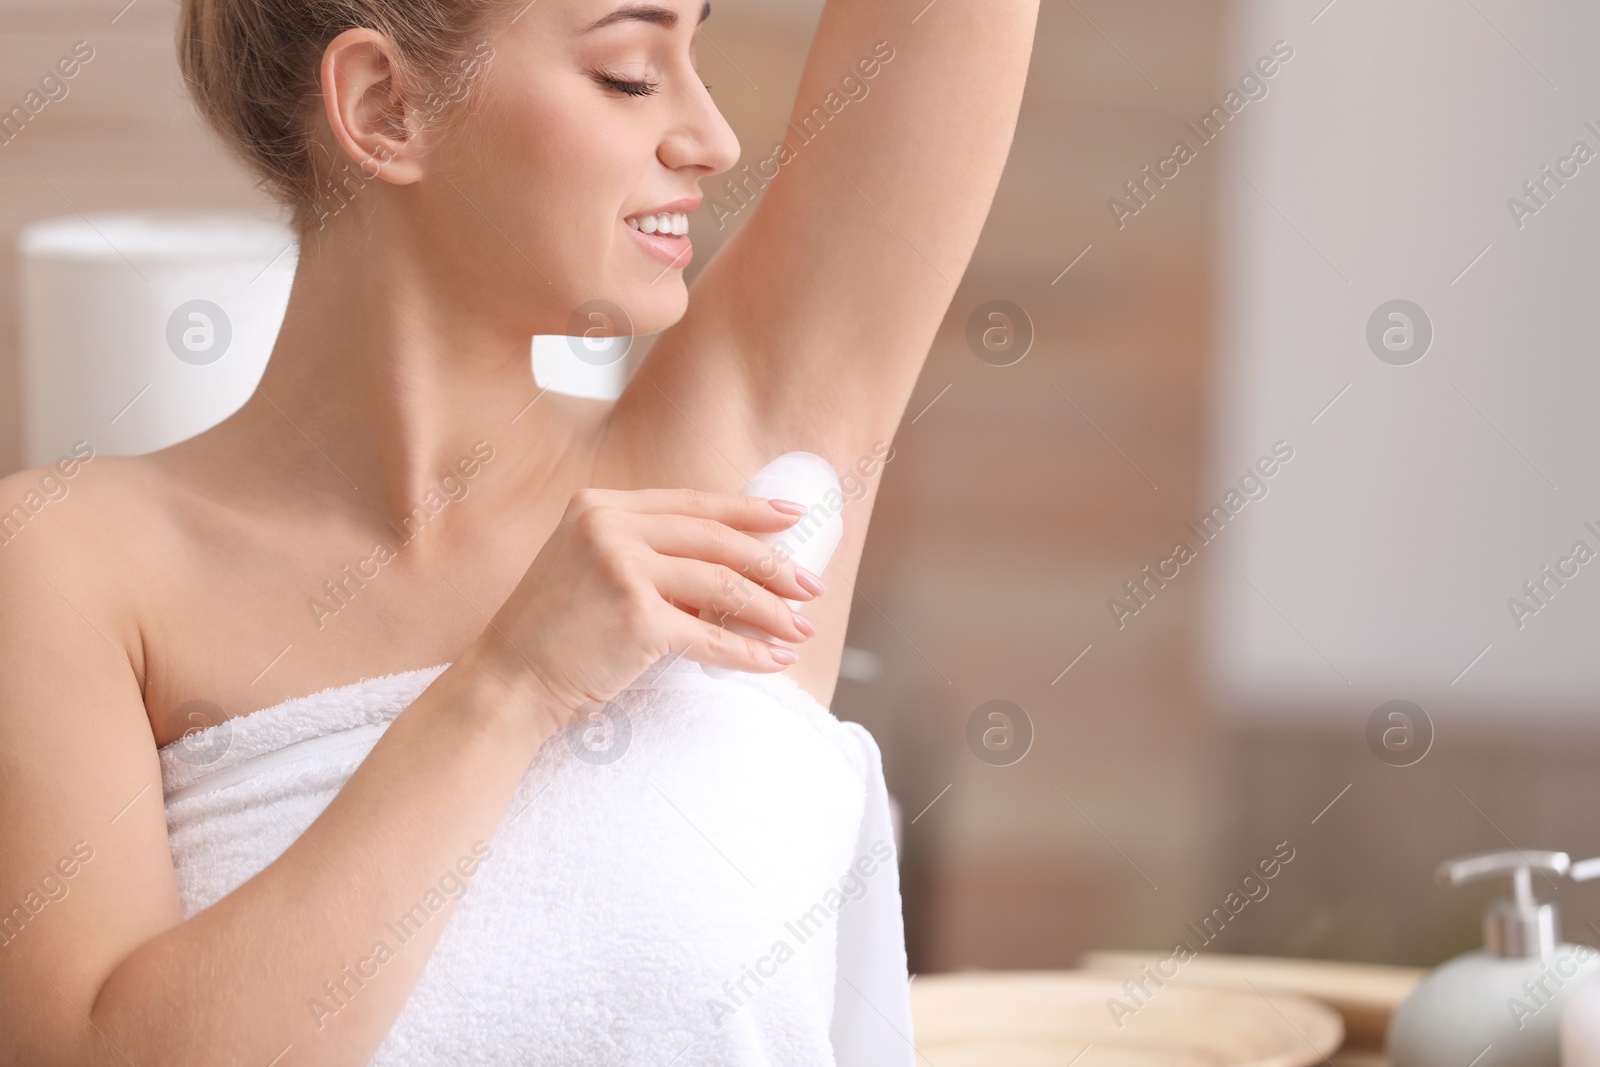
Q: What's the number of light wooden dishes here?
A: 2